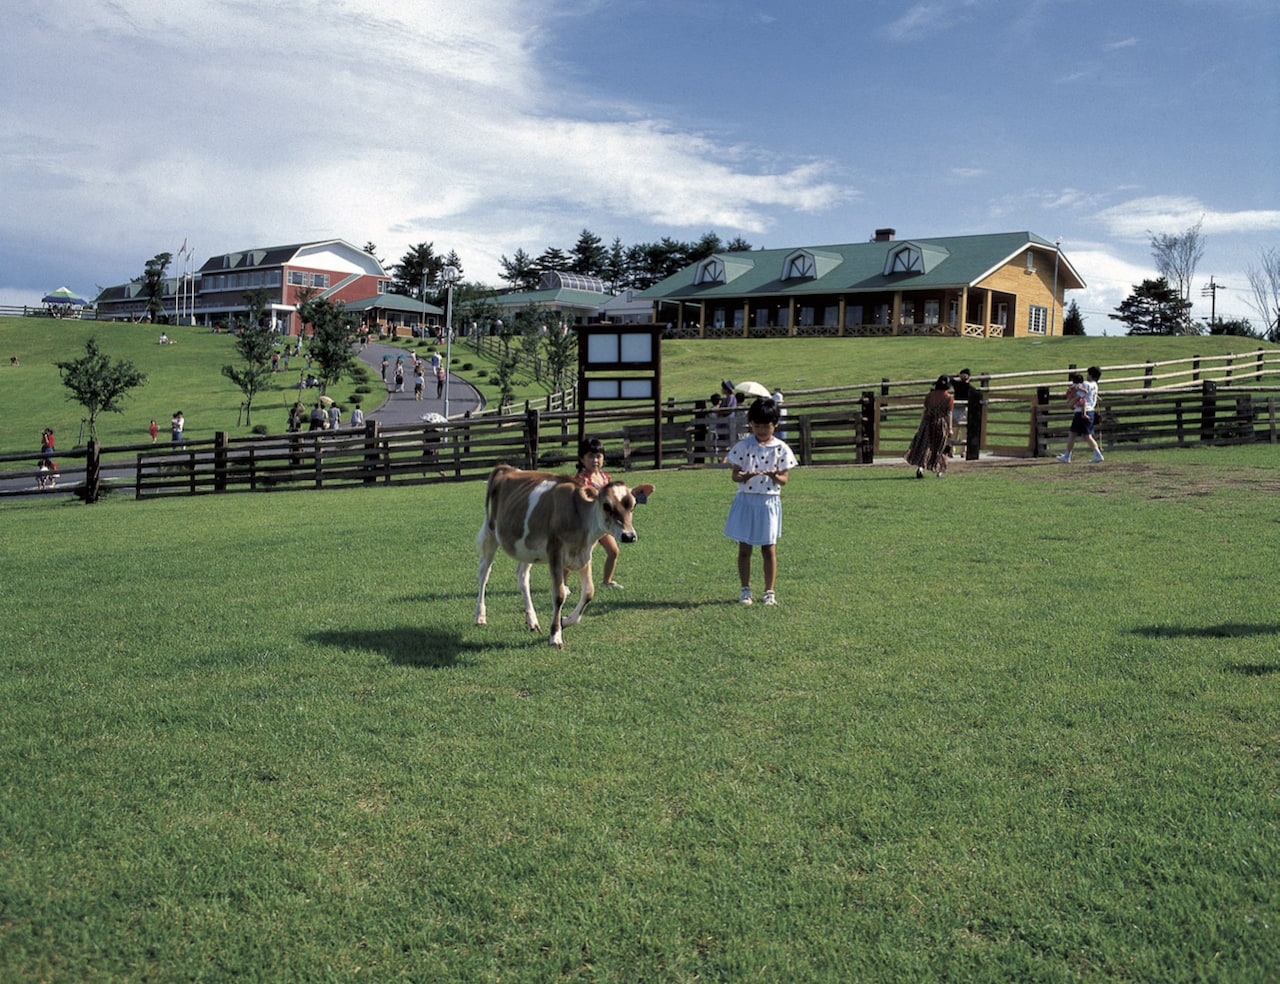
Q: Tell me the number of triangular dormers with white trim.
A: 3